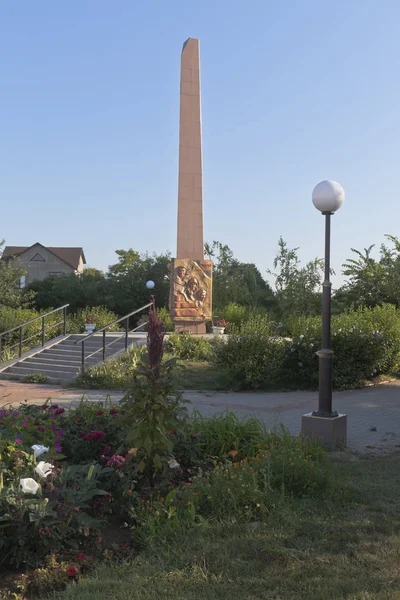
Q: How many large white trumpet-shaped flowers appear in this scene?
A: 3